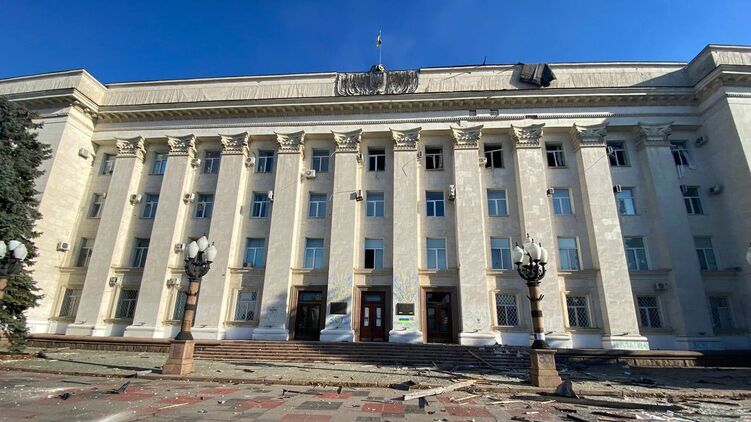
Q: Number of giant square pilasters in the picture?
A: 10